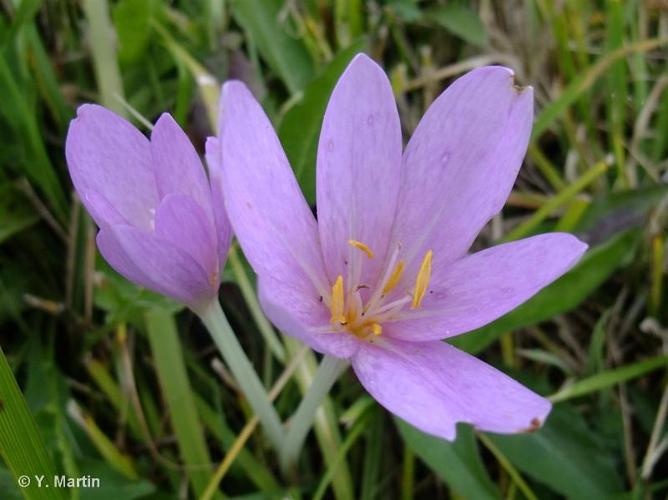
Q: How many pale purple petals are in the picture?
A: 12